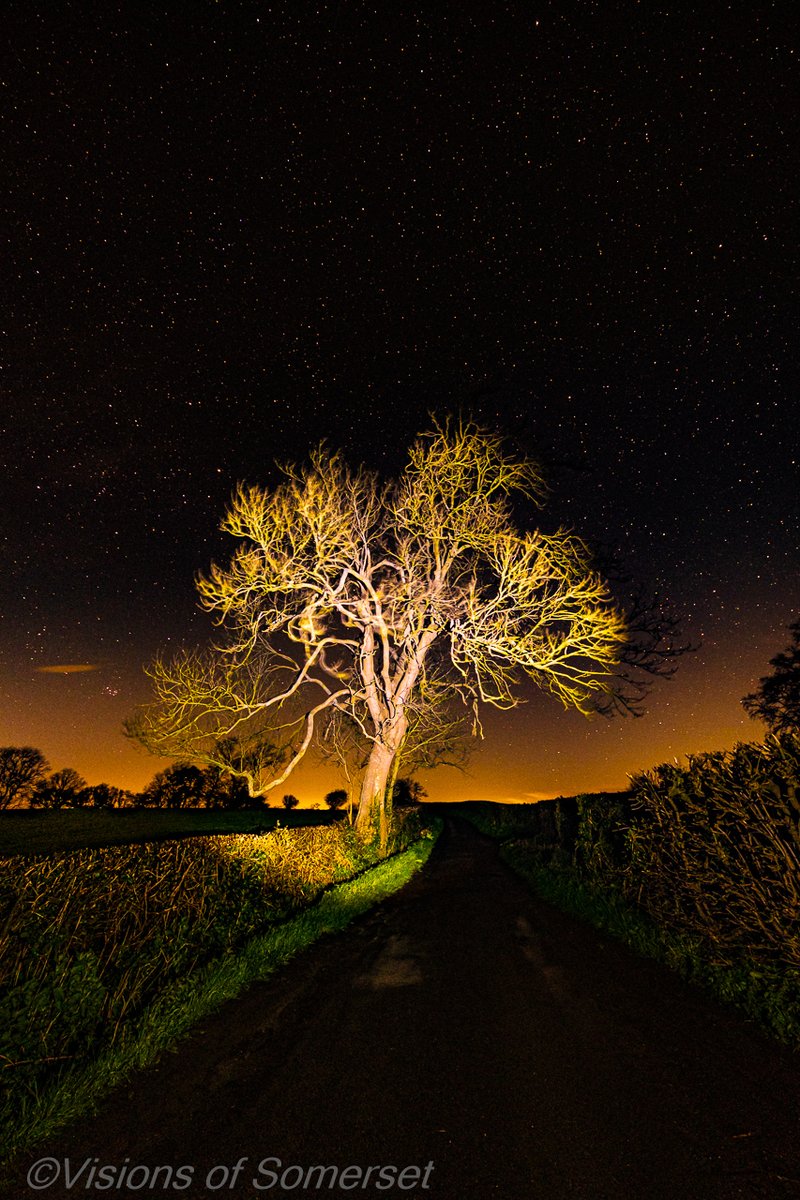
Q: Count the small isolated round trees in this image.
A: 2